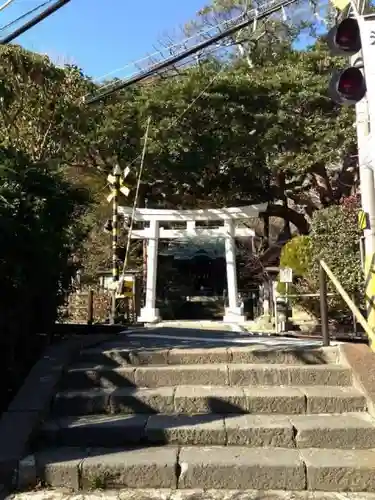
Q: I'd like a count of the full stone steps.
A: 5